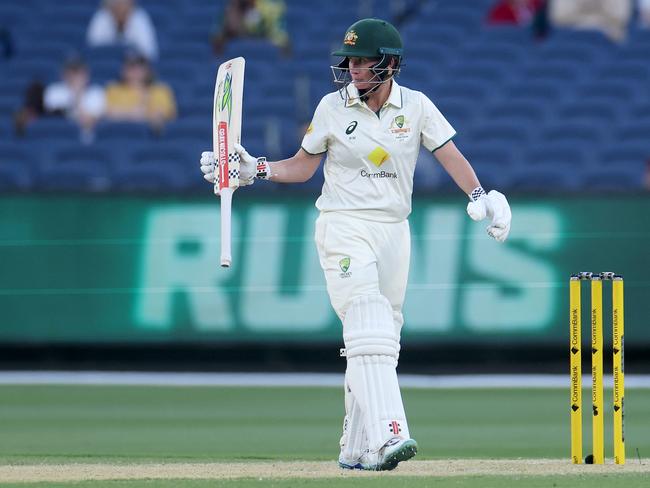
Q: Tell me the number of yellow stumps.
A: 3